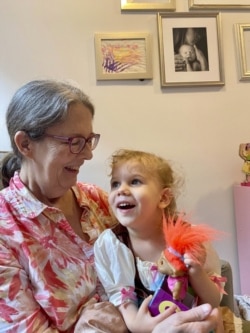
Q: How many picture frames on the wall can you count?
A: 5